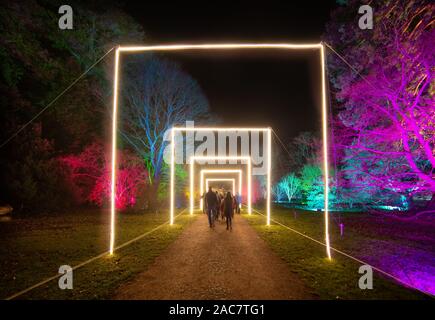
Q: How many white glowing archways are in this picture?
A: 5